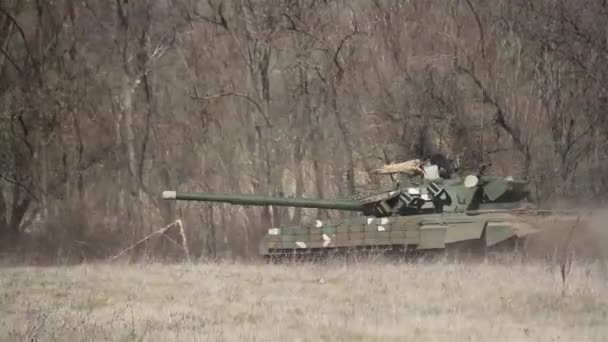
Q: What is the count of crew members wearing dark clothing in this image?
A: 1